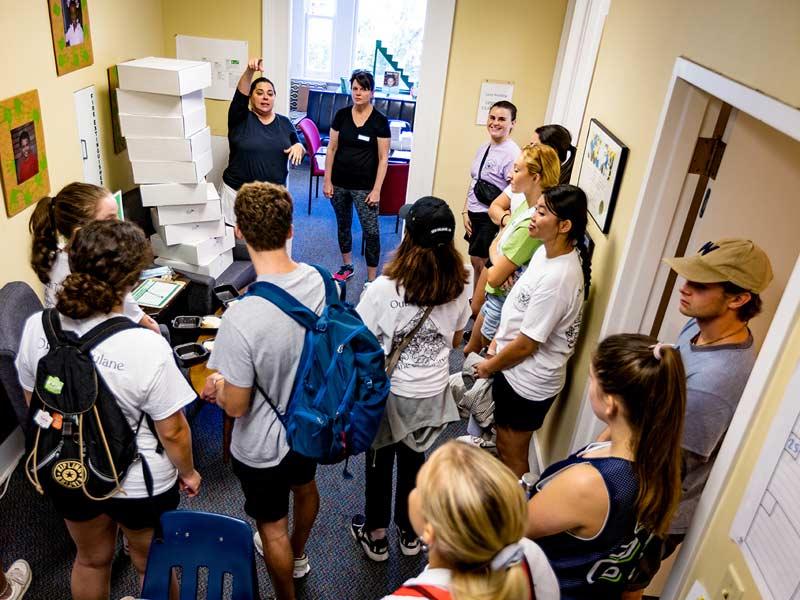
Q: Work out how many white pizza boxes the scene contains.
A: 10